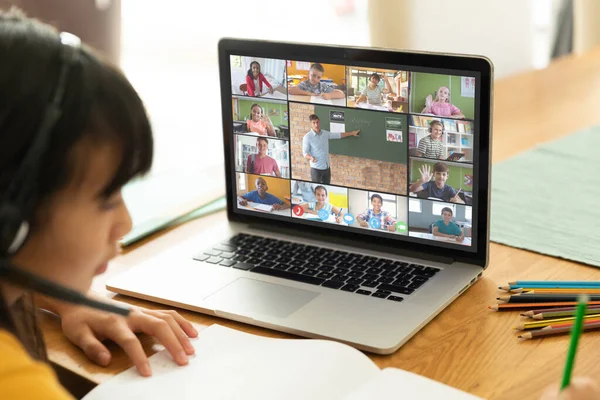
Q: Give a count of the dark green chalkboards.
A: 1